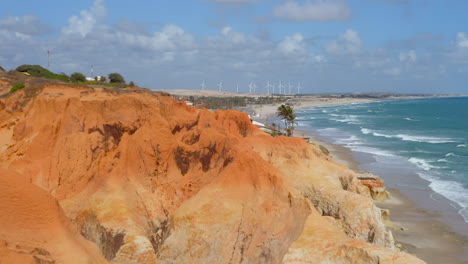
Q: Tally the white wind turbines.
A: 11